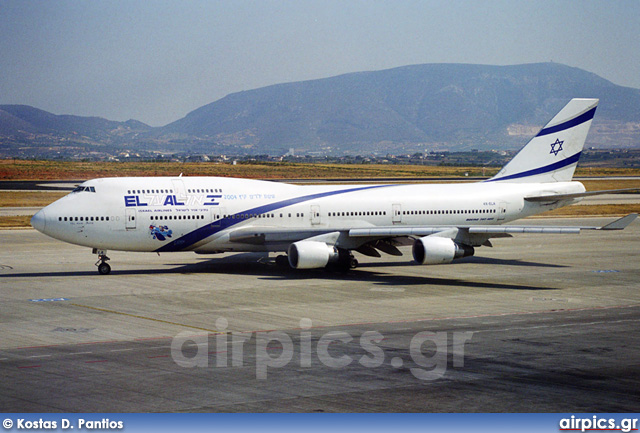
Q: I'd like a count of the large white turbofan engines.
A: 2